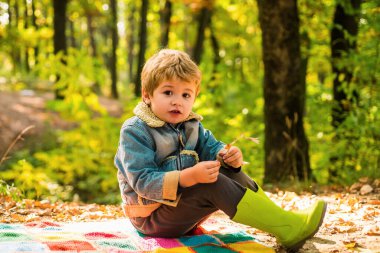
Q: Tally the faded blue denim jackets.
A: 1